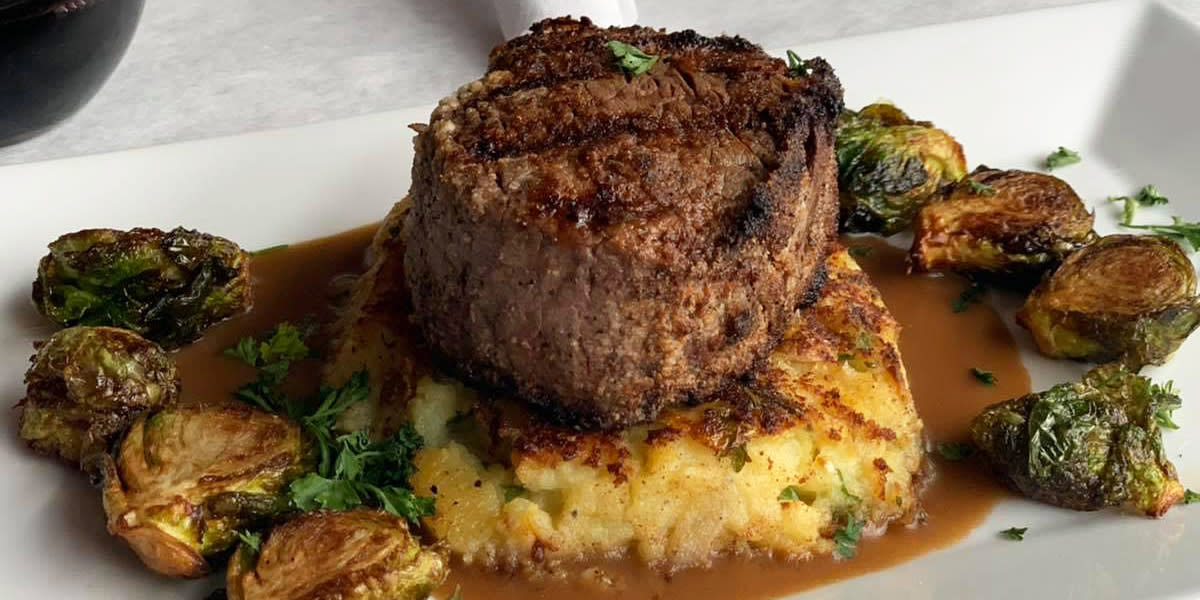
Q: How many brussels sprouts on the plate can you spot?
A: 8